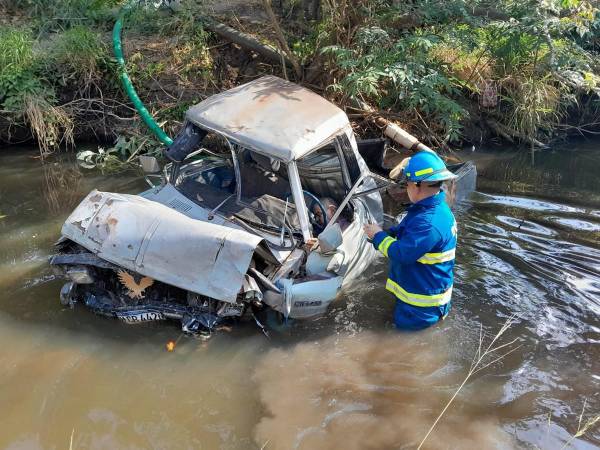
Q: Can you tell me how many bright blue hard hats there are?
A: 1